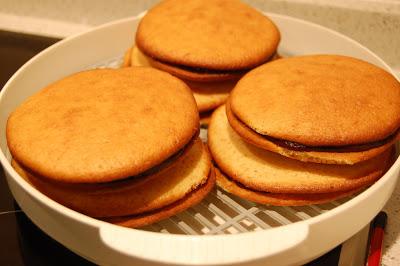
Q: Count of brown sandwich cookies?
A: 6